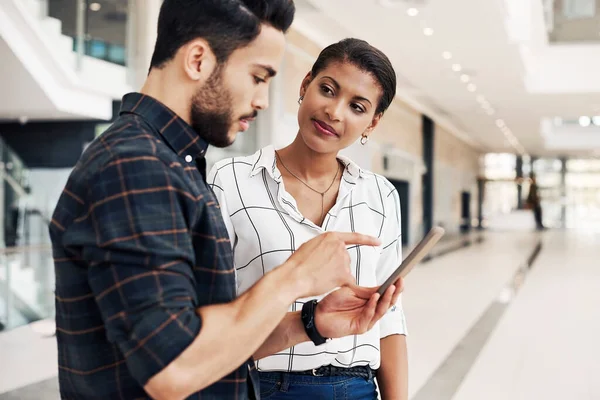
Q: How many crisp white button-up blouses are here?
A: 1